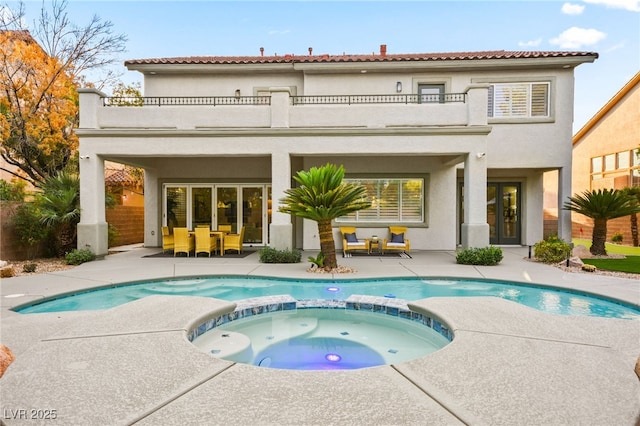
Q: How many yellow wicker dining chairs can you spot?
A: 6